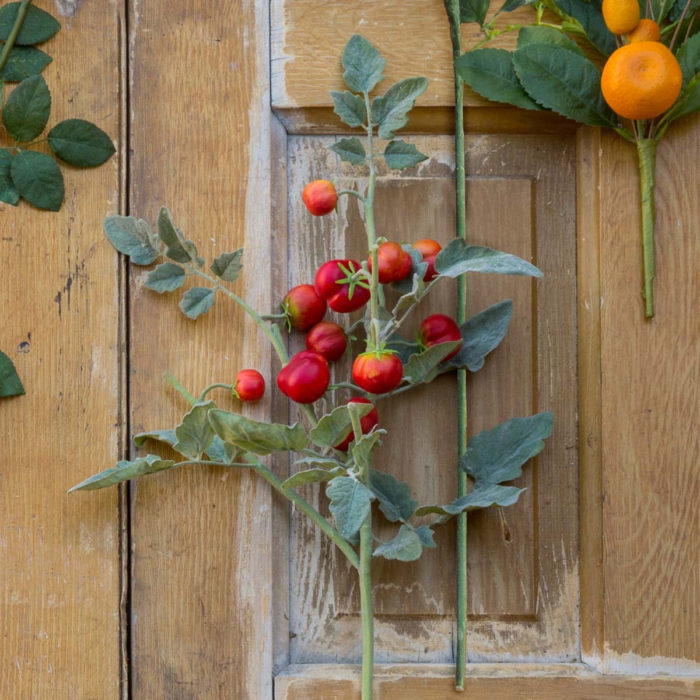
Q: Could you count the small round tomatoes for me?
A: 11